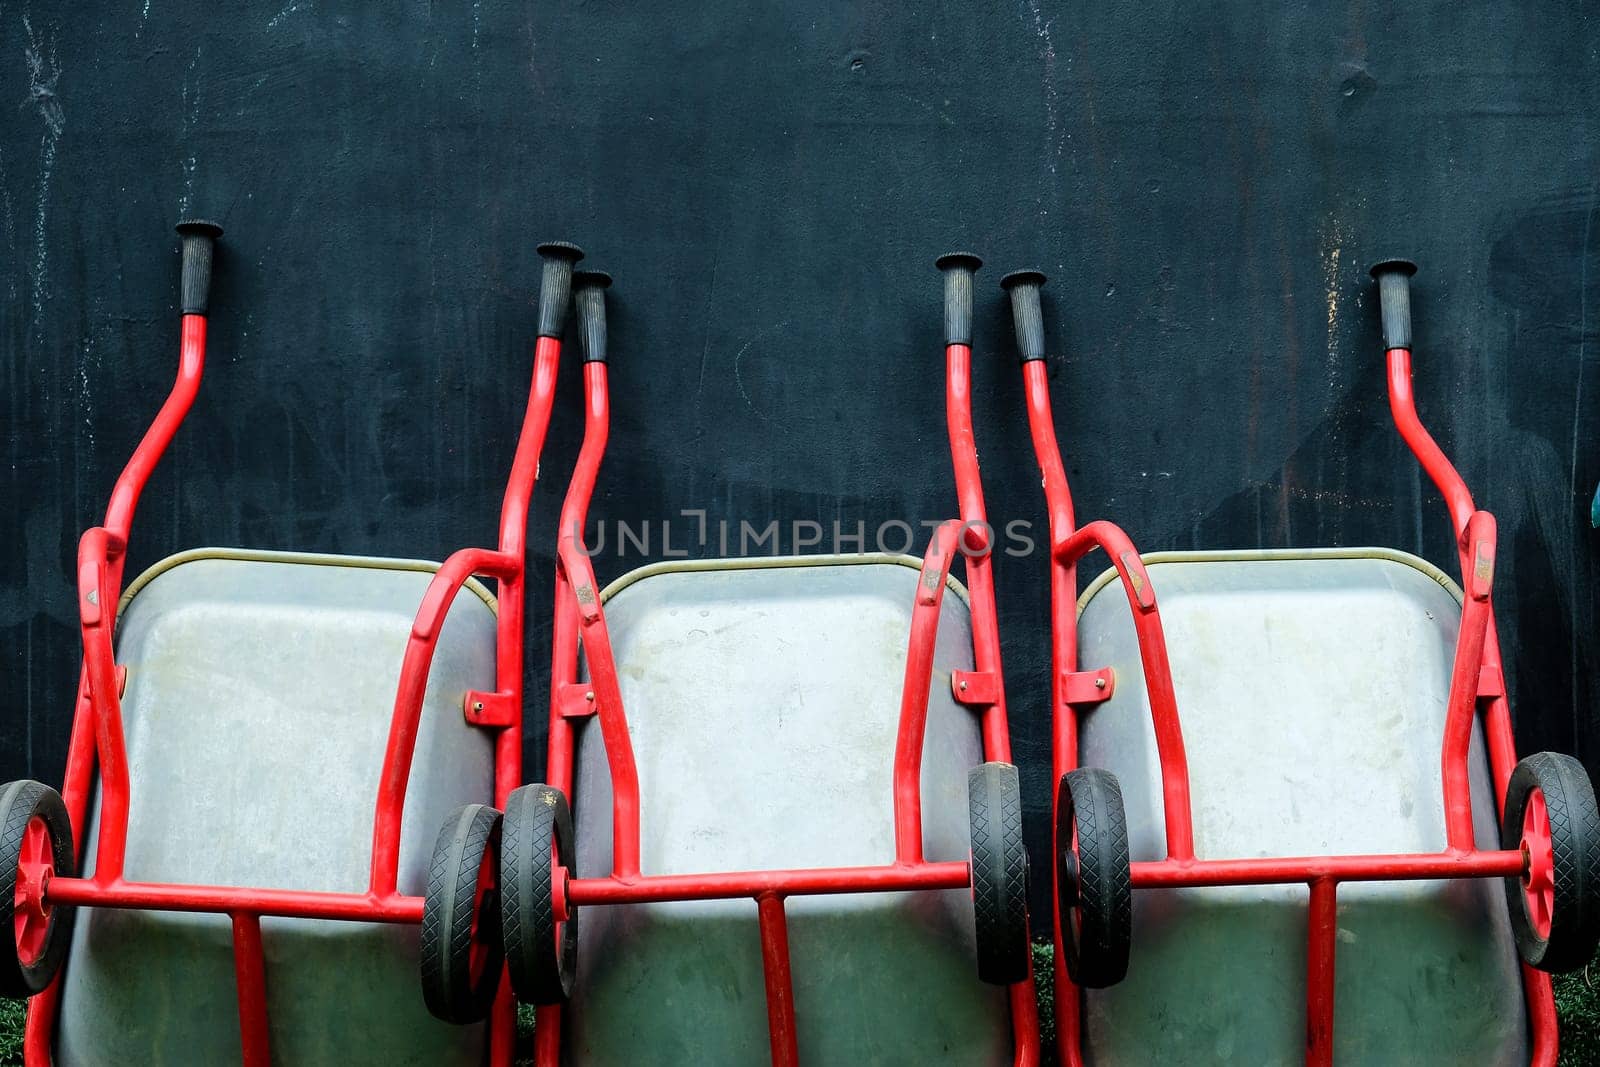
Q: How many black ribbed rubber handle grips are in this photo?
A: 6